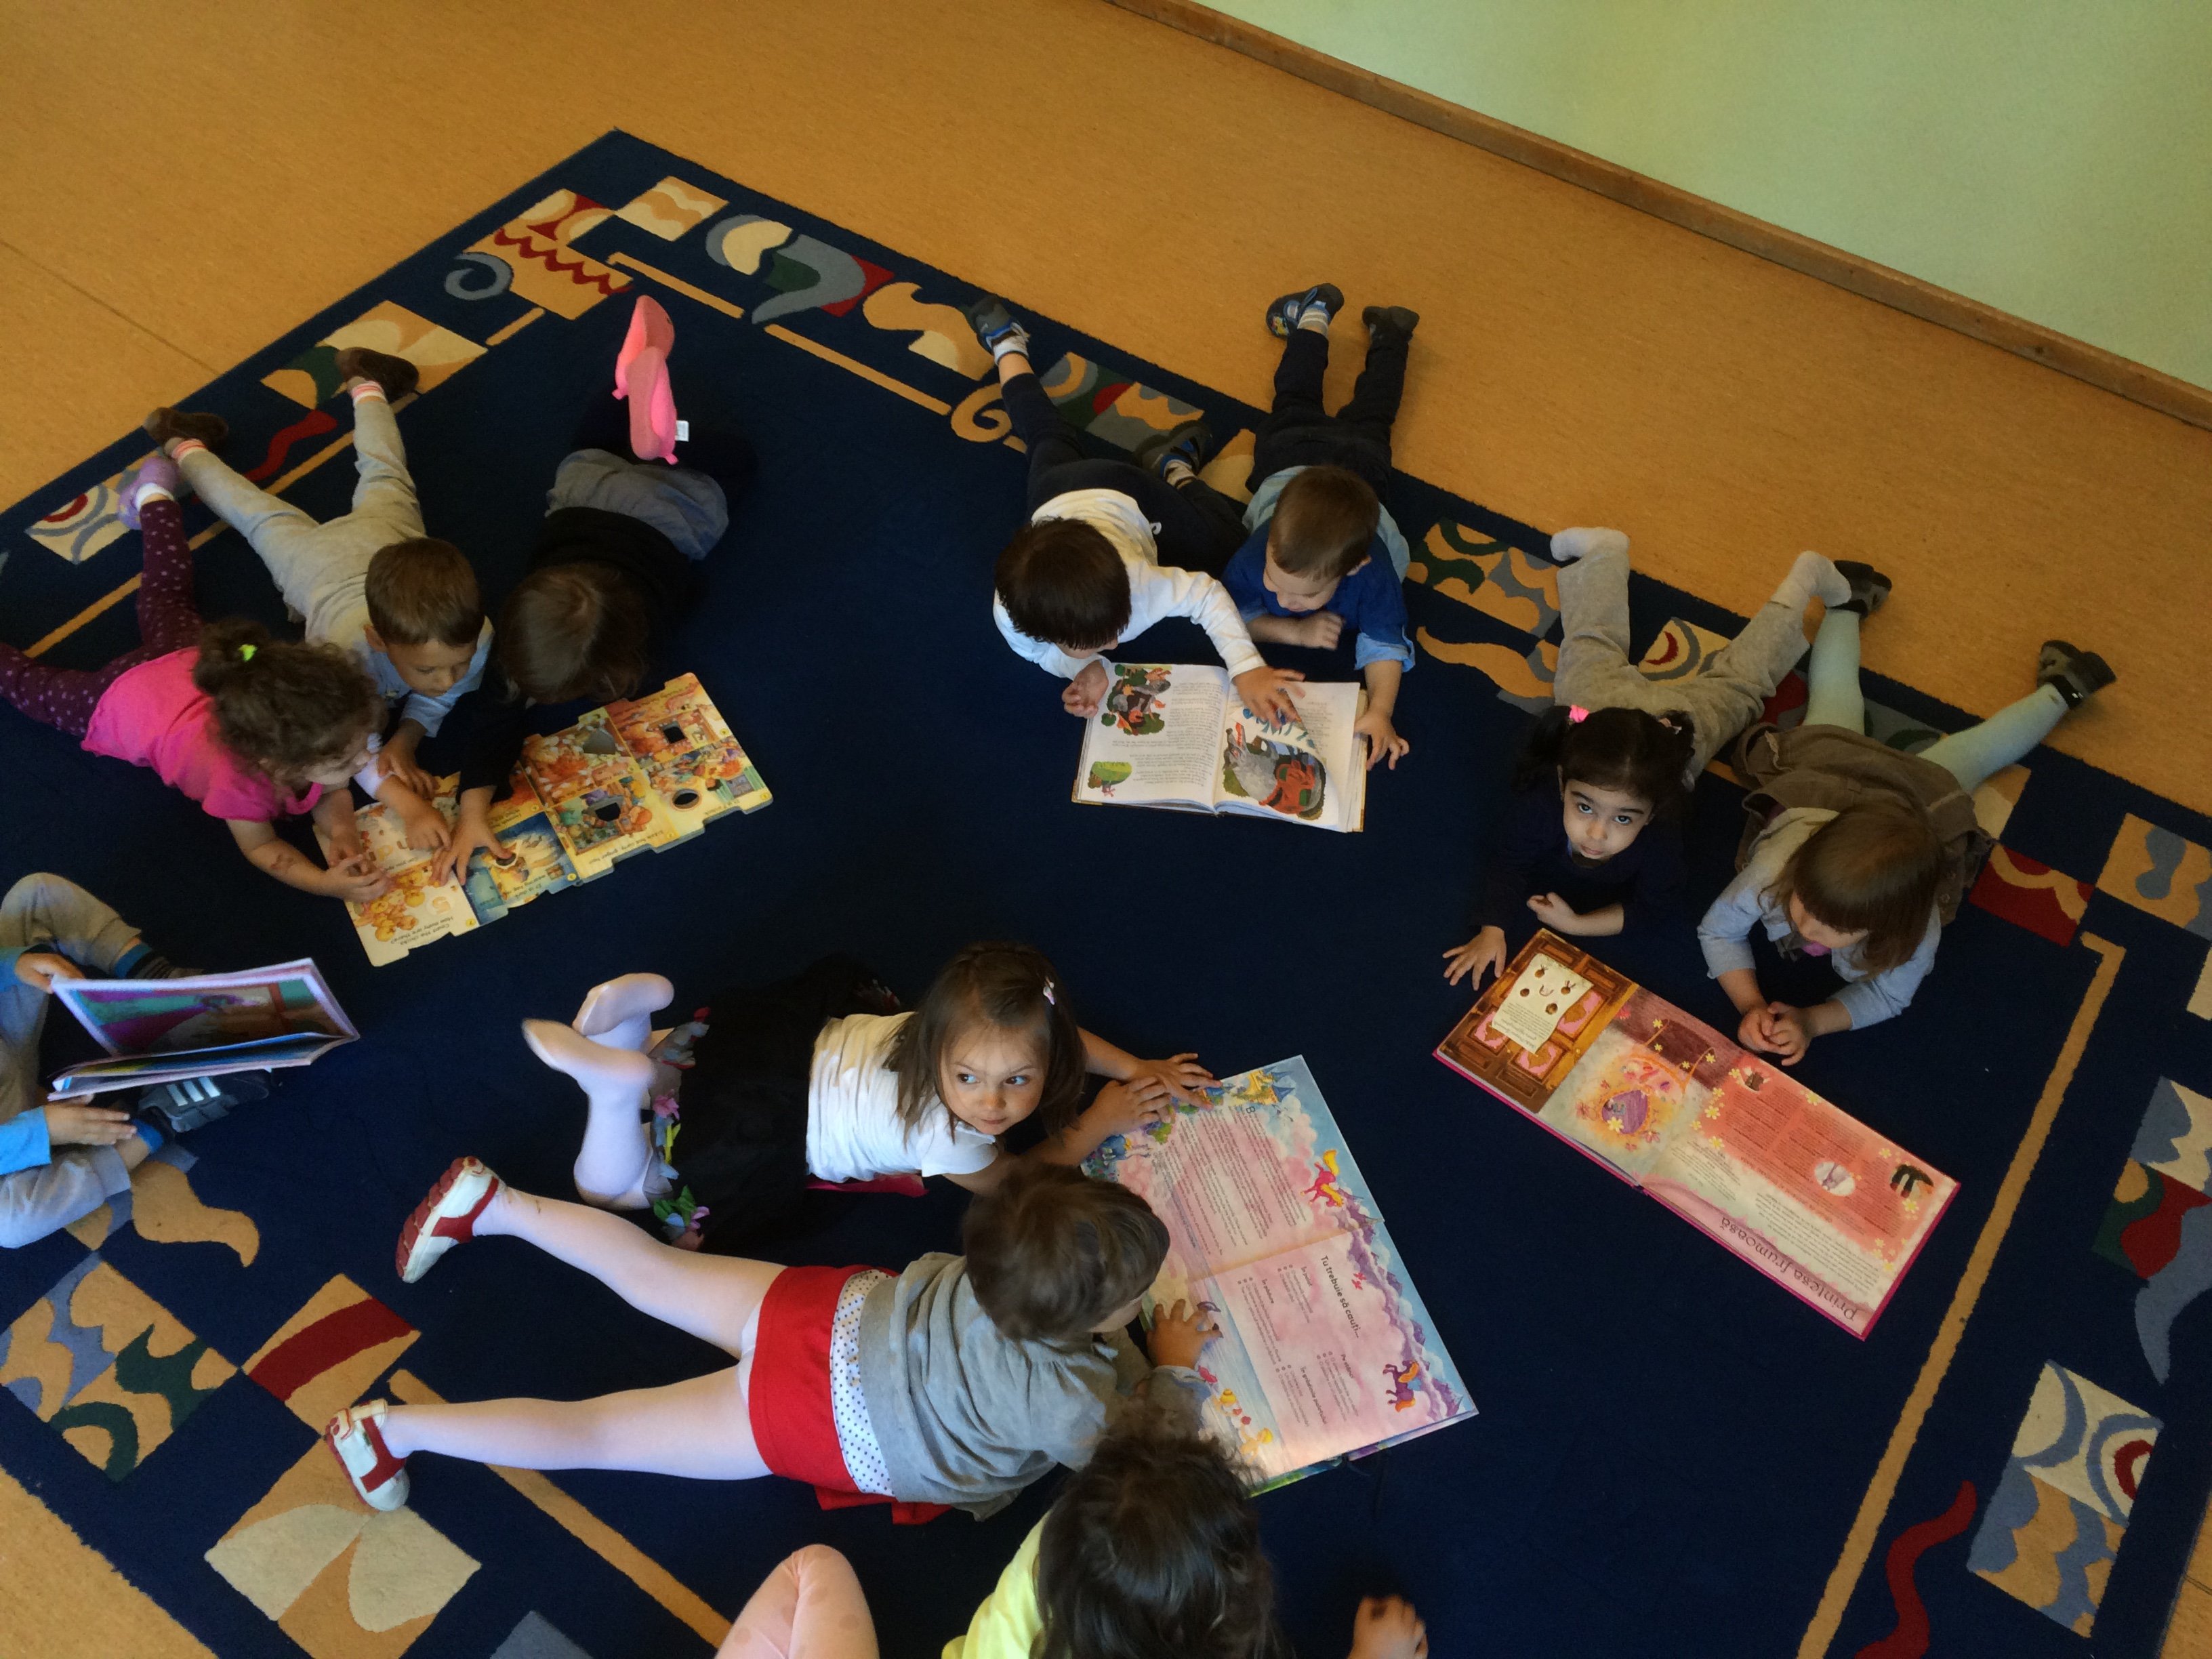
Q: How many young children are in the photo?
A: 11